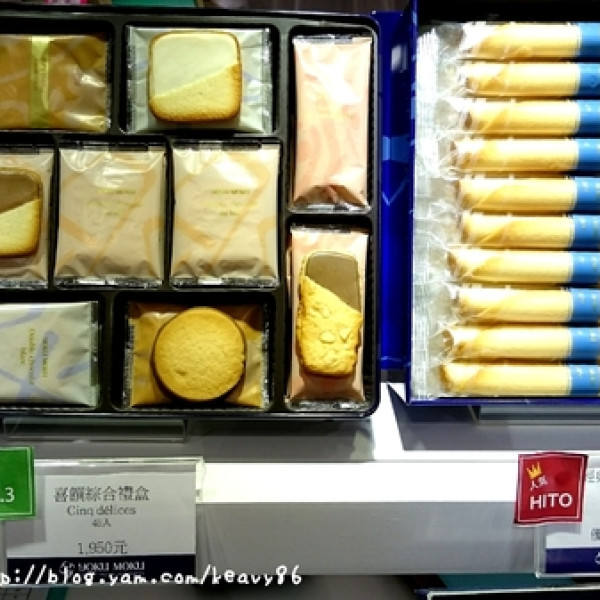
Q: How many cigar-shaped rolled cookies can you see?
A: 10